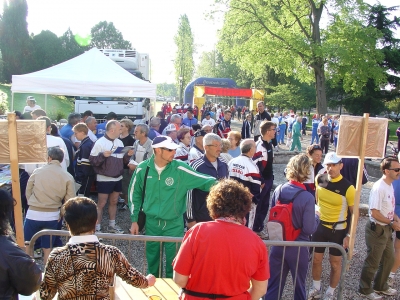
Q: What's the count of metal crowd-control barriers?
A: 1